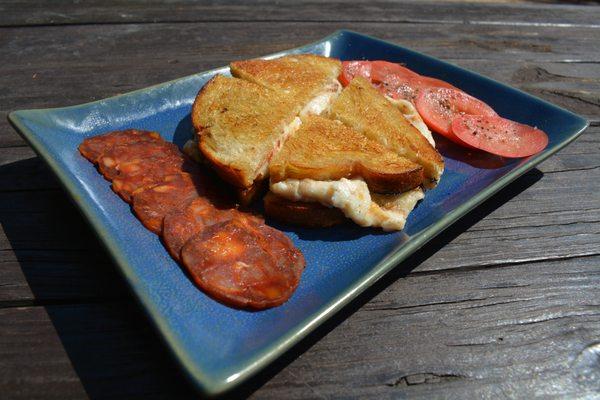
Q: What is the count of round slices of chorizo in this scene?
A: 6